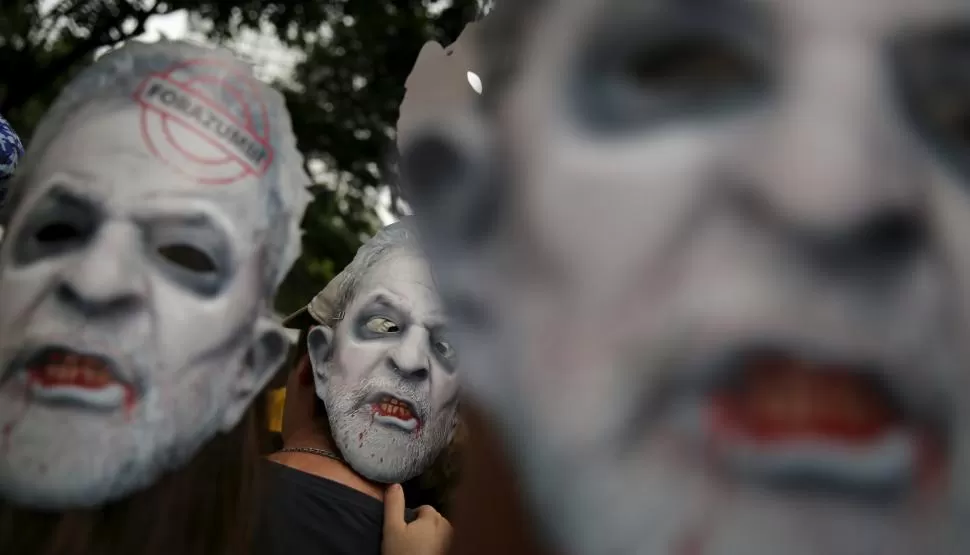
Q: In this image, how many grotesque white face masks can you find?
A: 3